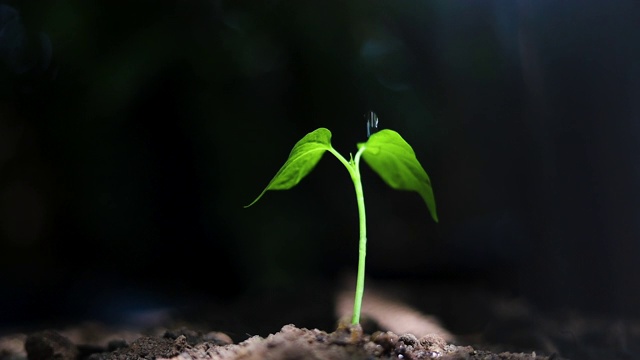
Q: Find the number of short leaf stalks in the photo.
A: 2